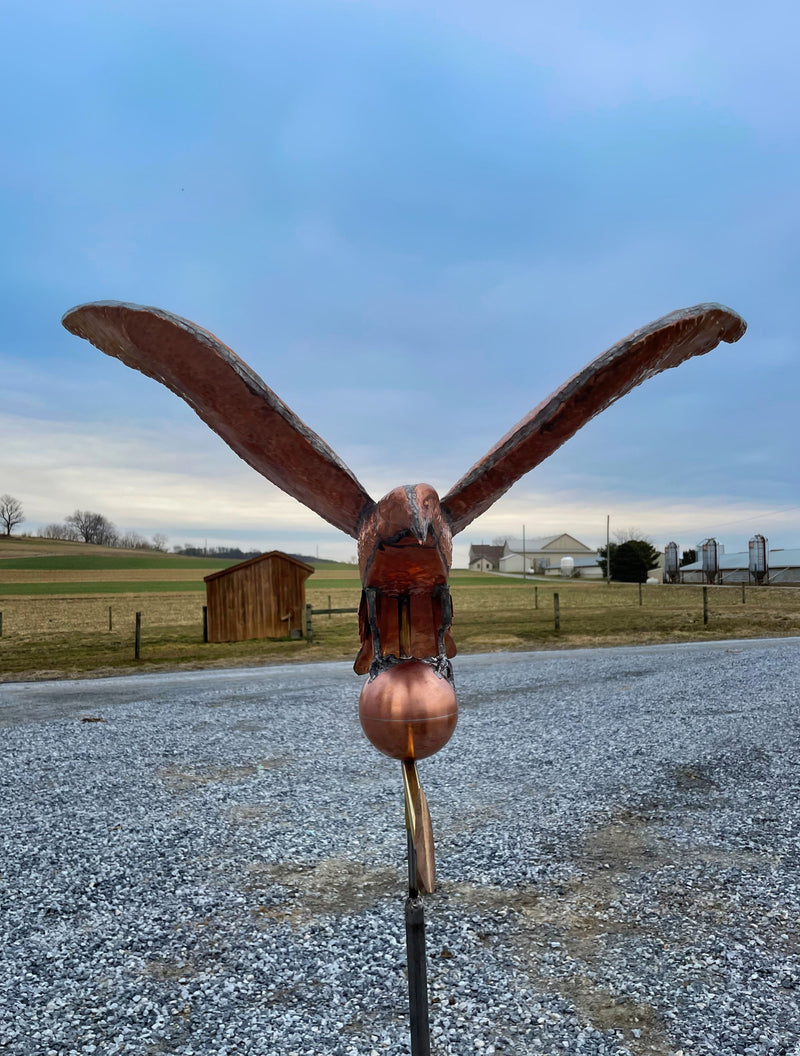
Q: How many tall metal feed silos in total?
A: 3